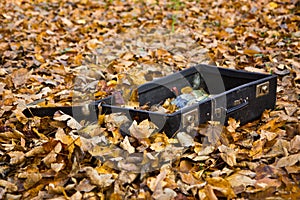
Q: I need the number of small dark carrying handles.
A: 1